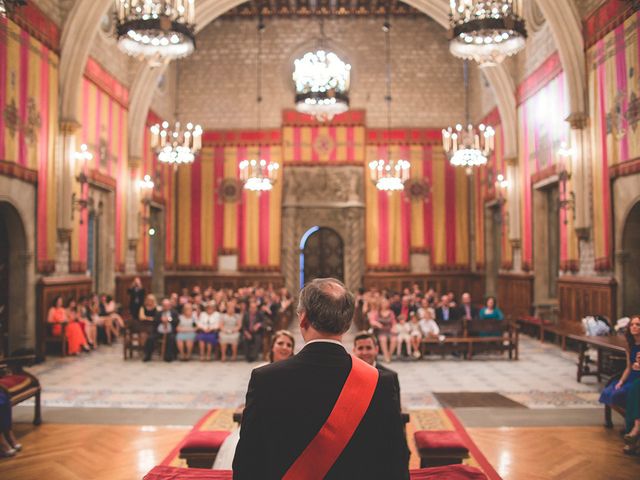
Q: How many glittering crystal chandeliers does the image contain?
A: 7